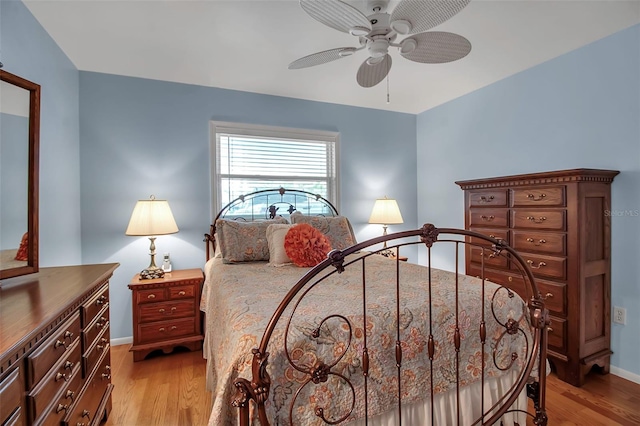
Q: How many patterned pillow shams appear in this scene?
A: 2